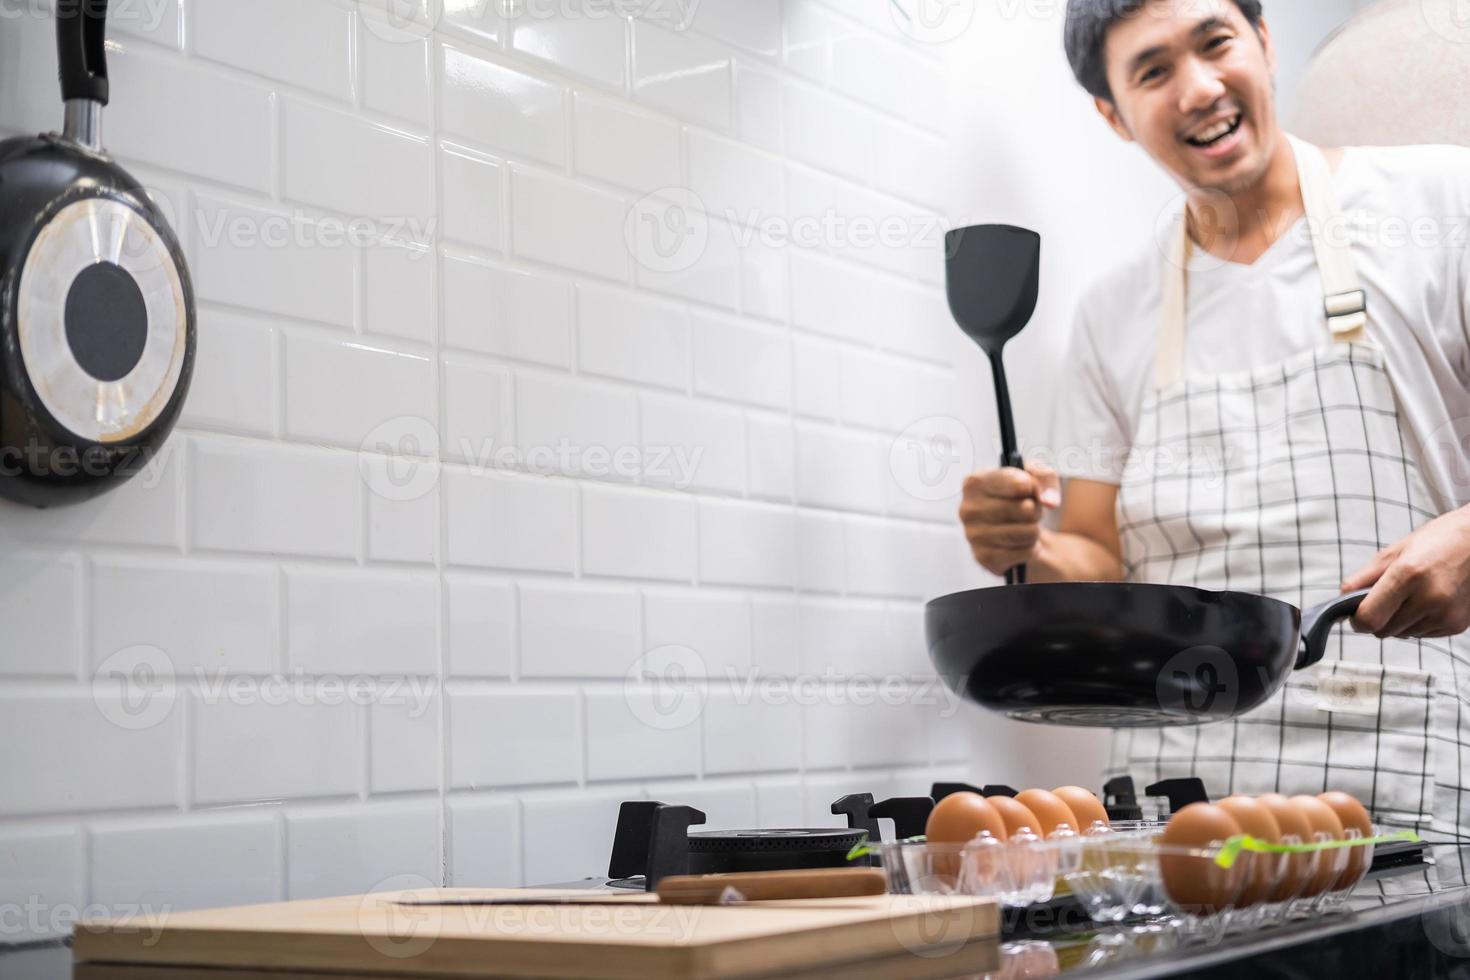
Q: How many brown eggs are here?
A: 9